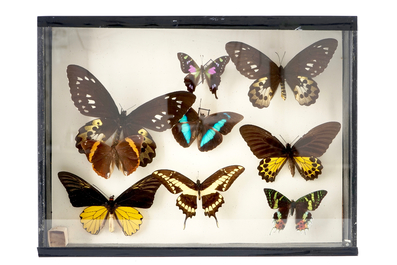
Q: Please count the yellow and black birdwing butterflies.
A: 2